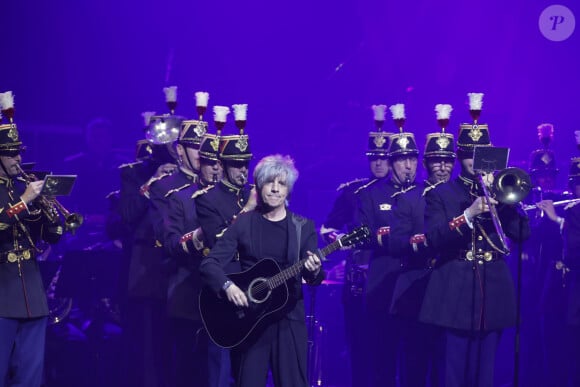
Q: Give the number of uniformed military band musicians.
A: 12